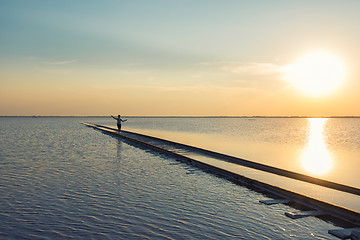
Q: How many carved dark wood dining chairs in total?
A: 0